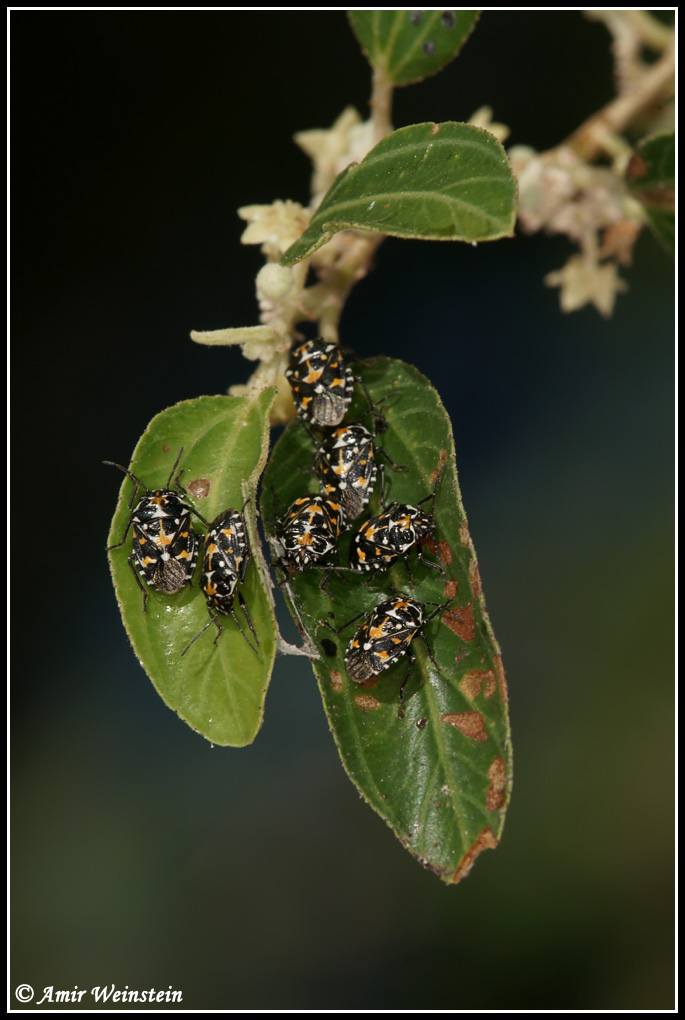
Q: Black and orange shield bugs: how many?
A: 7